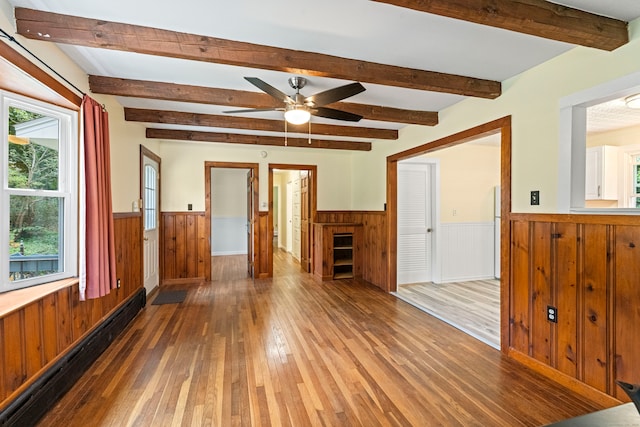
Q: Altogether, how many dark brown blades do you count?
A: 4